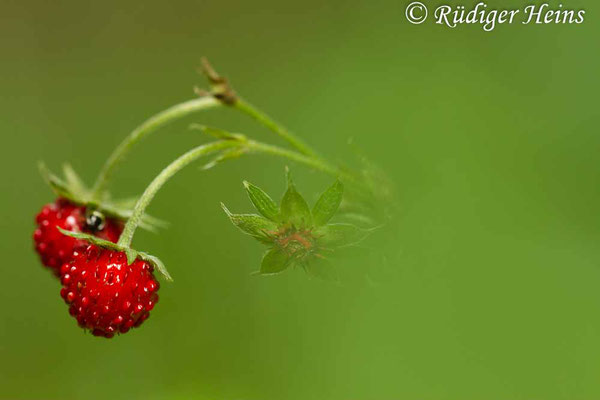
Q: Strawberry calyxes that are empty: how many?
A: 1